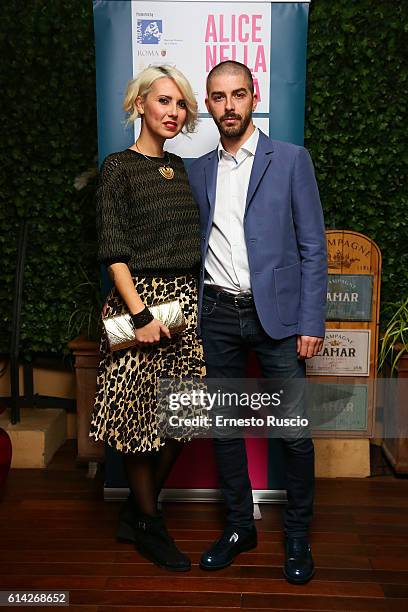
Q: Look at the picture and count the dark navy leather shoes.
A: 2